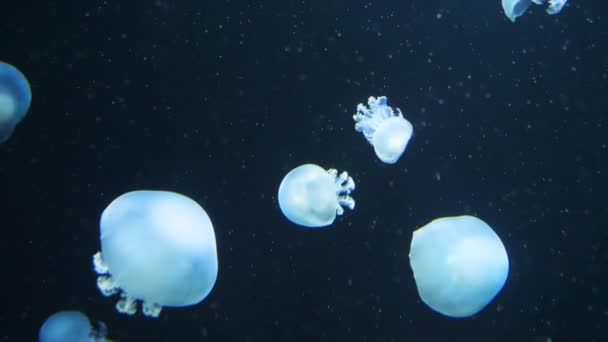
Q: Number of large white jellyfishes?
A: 2